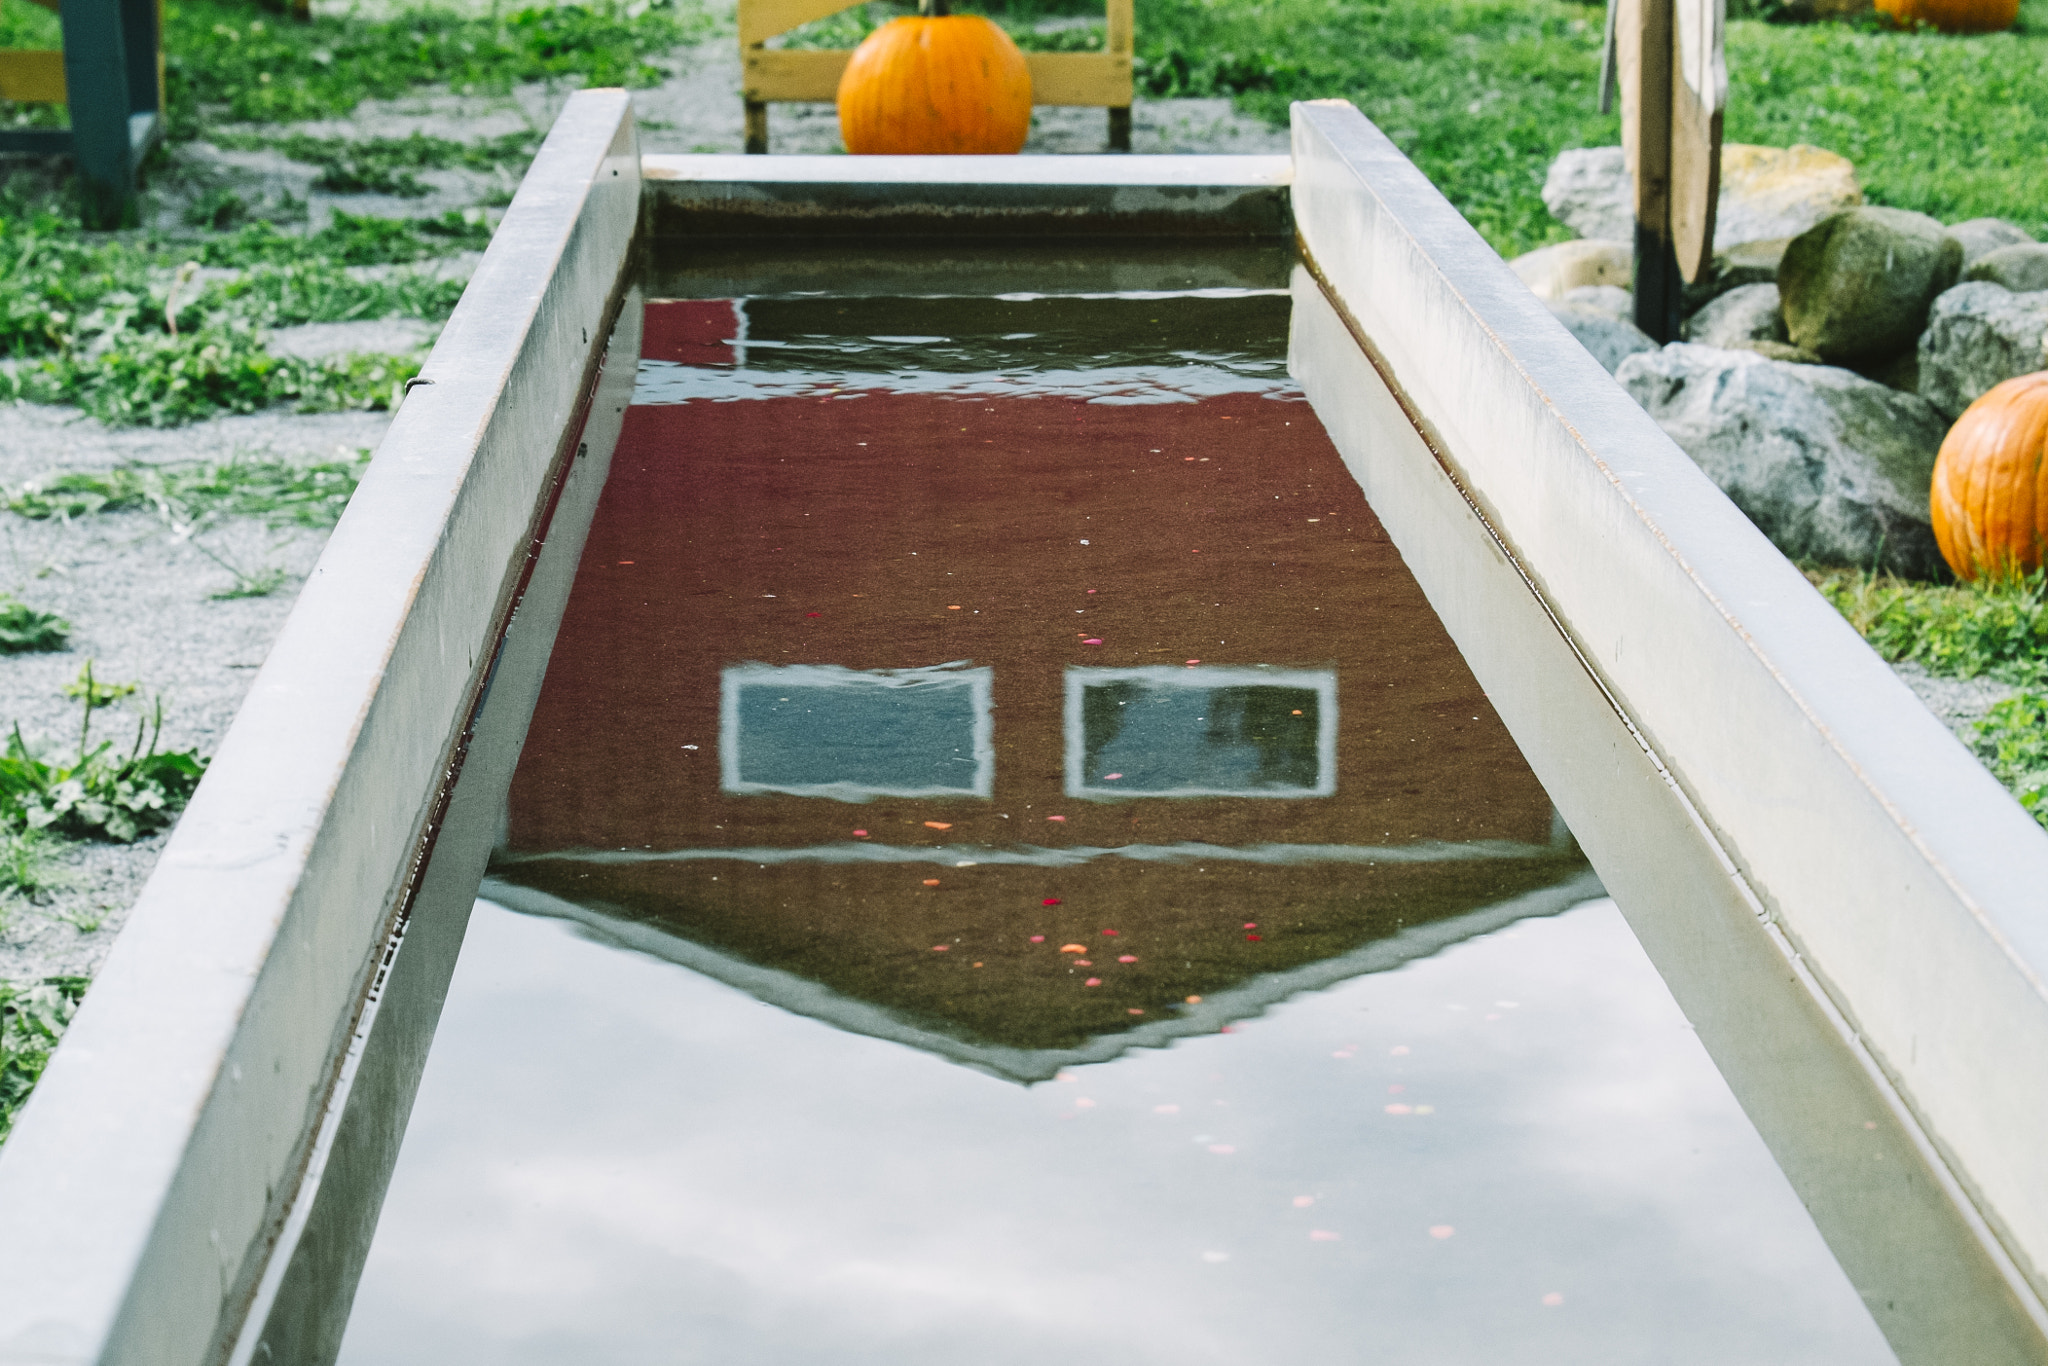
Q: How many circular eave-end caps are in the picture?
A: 0